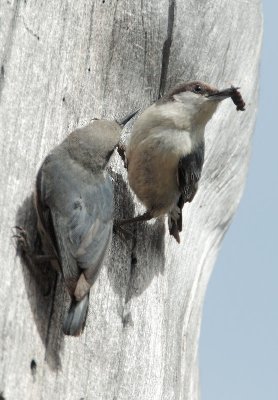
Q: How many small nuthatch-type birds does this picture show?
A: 2